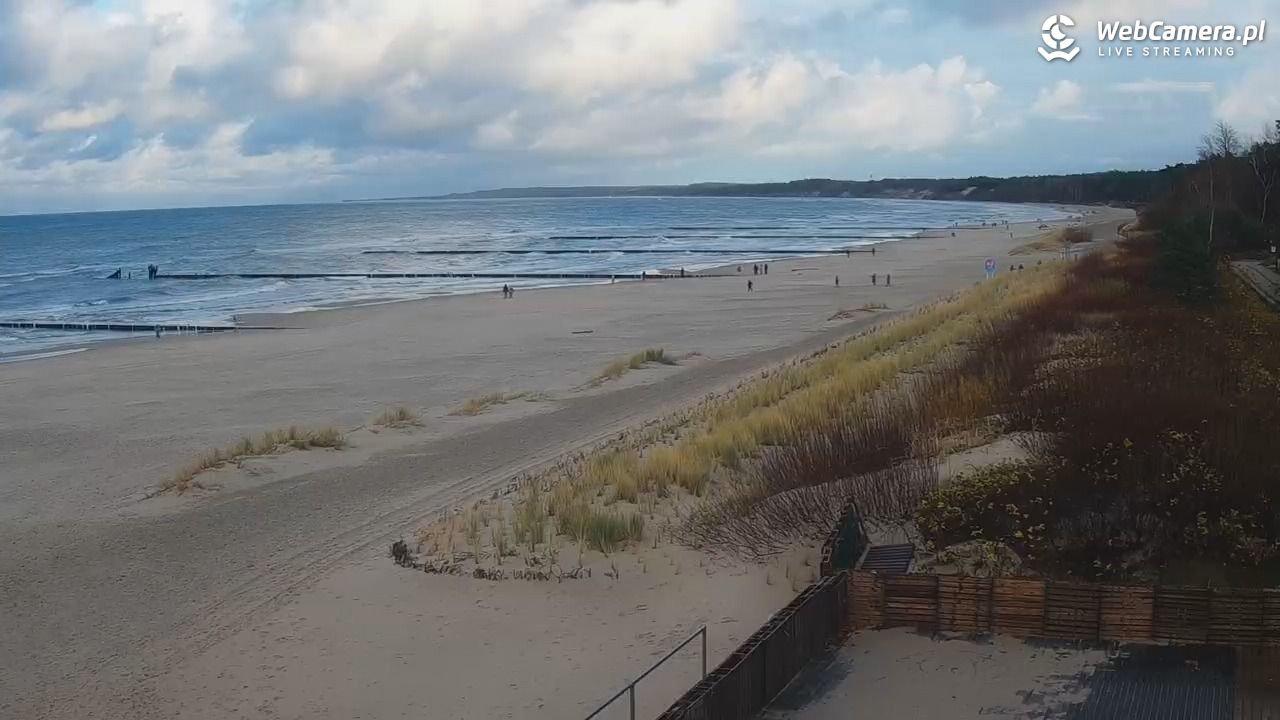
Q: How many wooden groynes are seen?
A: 5